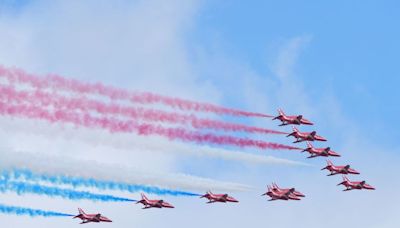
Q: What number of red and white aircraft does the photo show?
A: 10